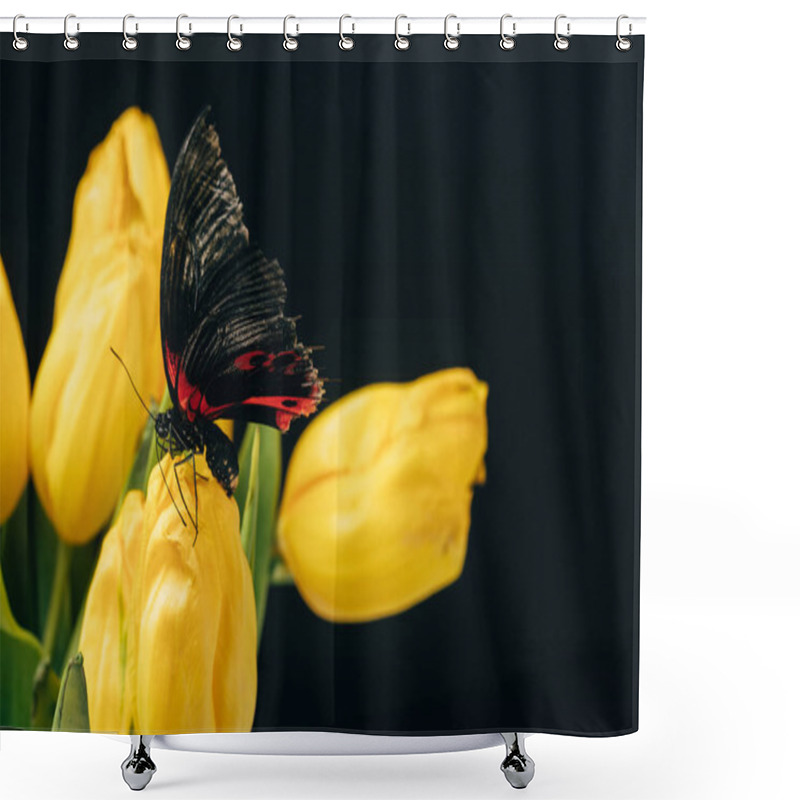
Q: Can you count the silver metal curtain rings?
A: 12